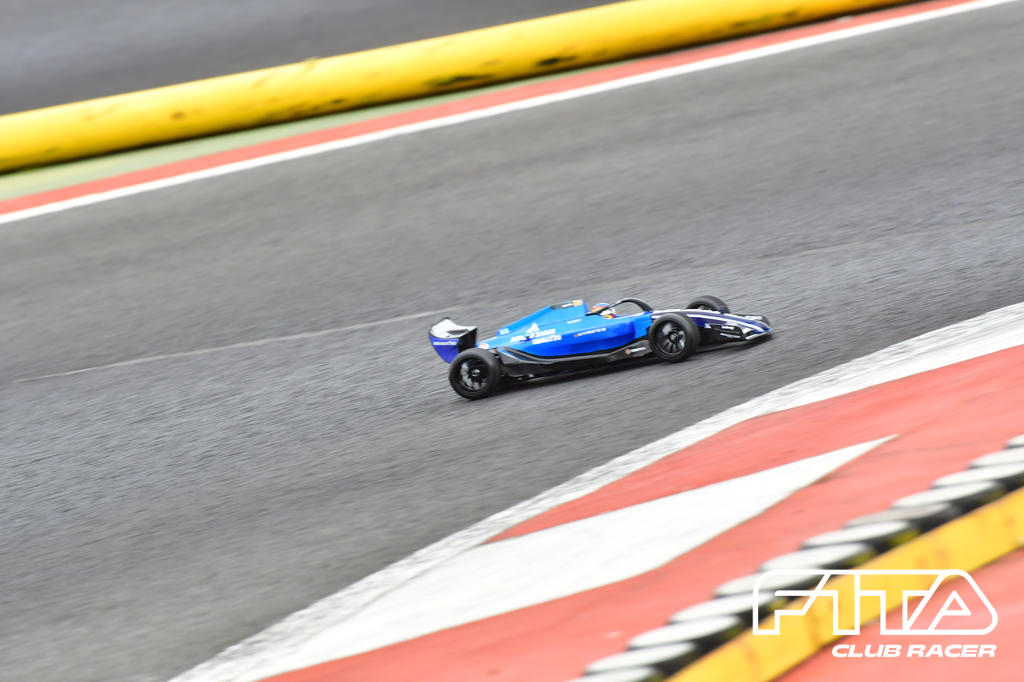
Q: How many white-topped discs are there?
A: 12